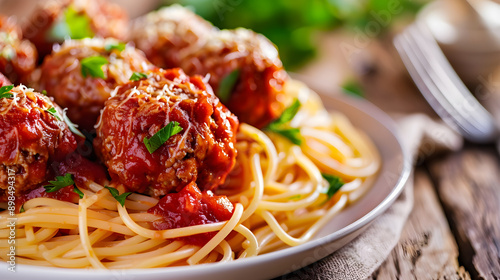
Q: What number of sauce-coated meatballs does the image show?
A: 7